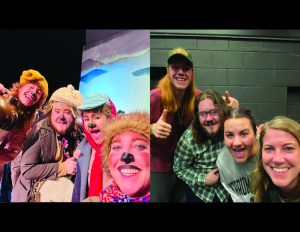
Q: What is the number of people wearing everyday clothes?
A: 4